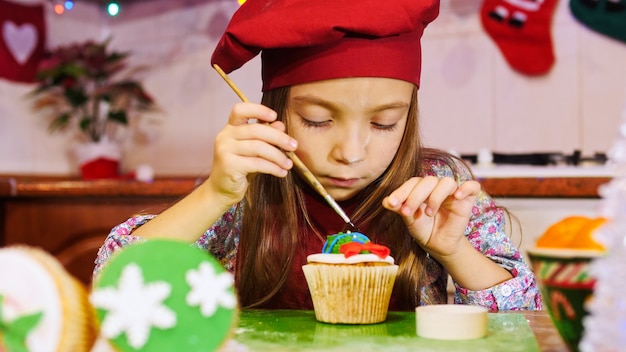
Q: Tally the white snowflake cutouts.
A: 2